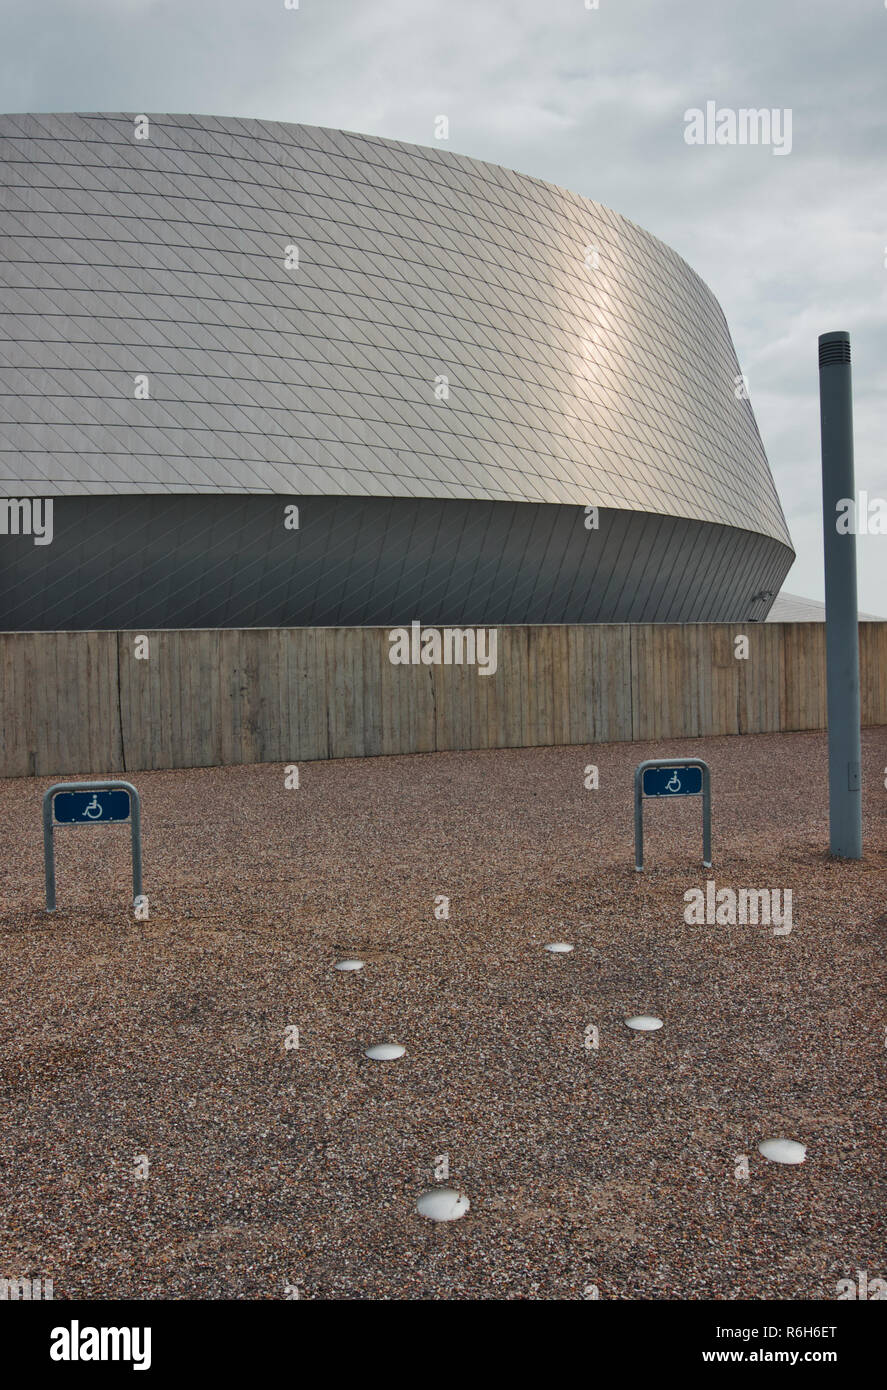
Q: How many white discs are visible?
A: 6